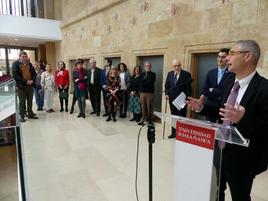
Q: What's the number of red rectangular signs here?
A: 1